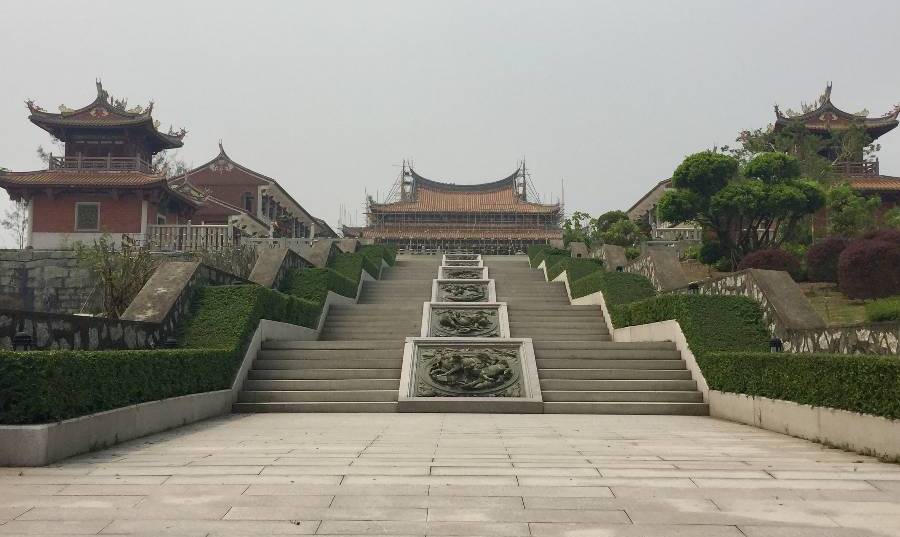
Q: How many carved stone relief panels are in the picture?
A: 6